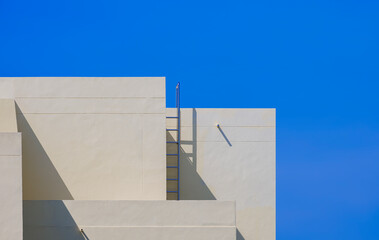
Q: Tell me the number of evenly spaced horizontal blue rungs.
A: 7